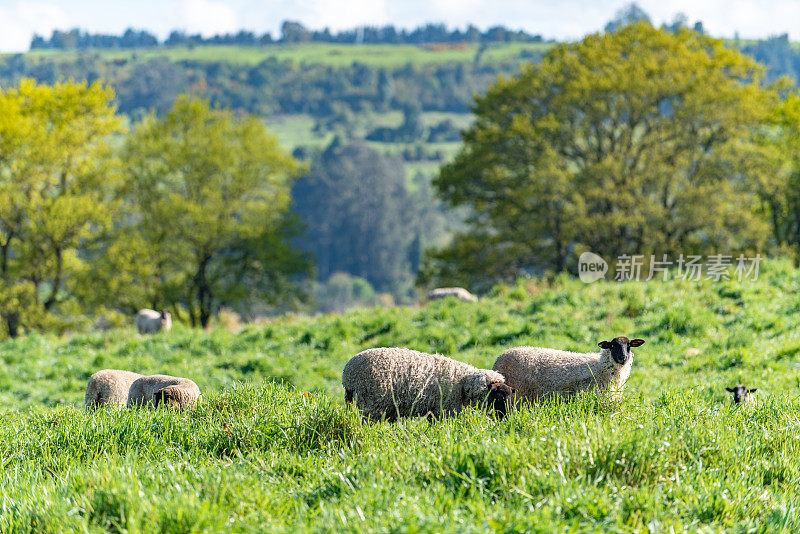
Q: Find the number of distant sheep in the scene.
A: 2